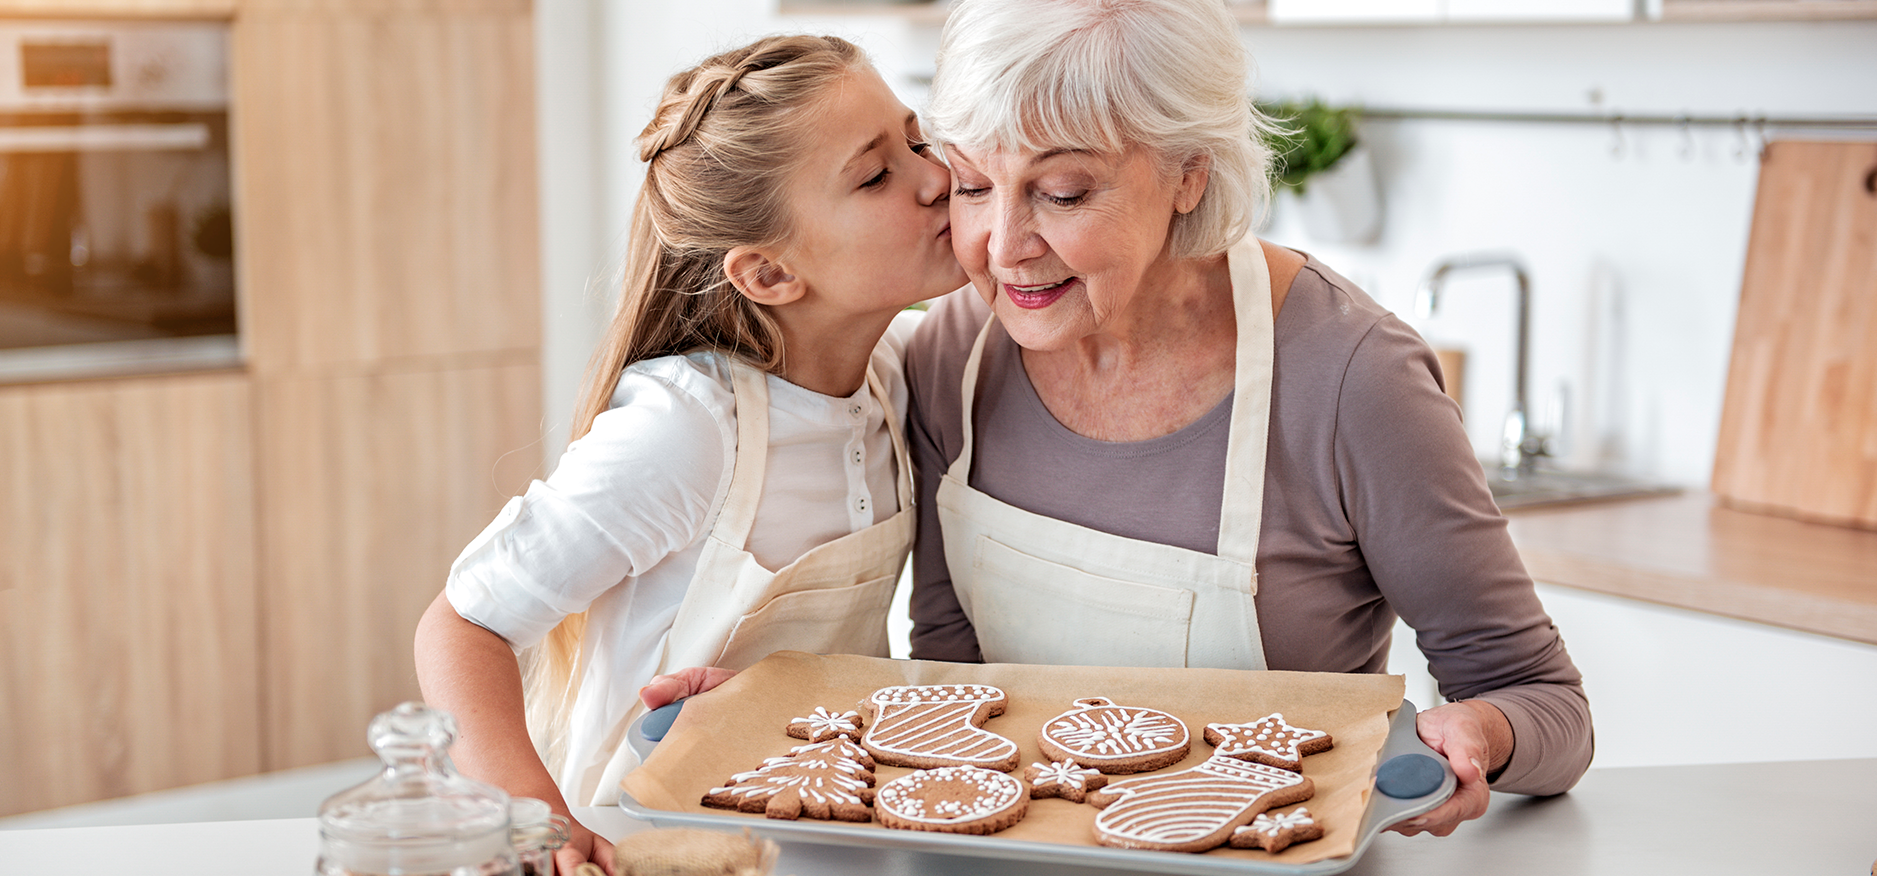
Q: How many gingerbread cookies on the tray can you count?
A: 9